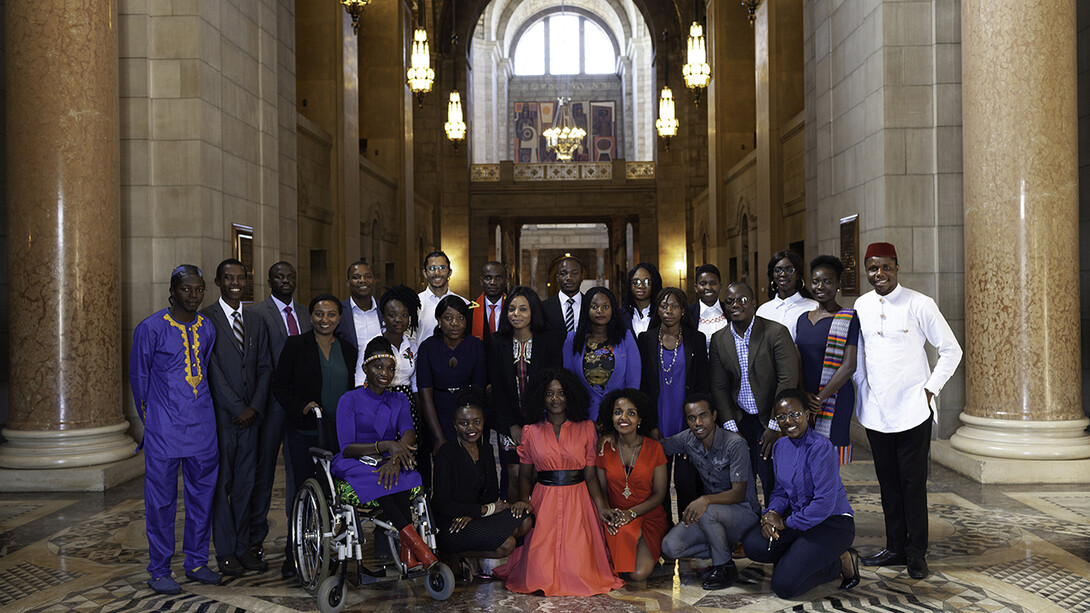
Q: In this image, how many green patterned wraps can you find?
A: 1